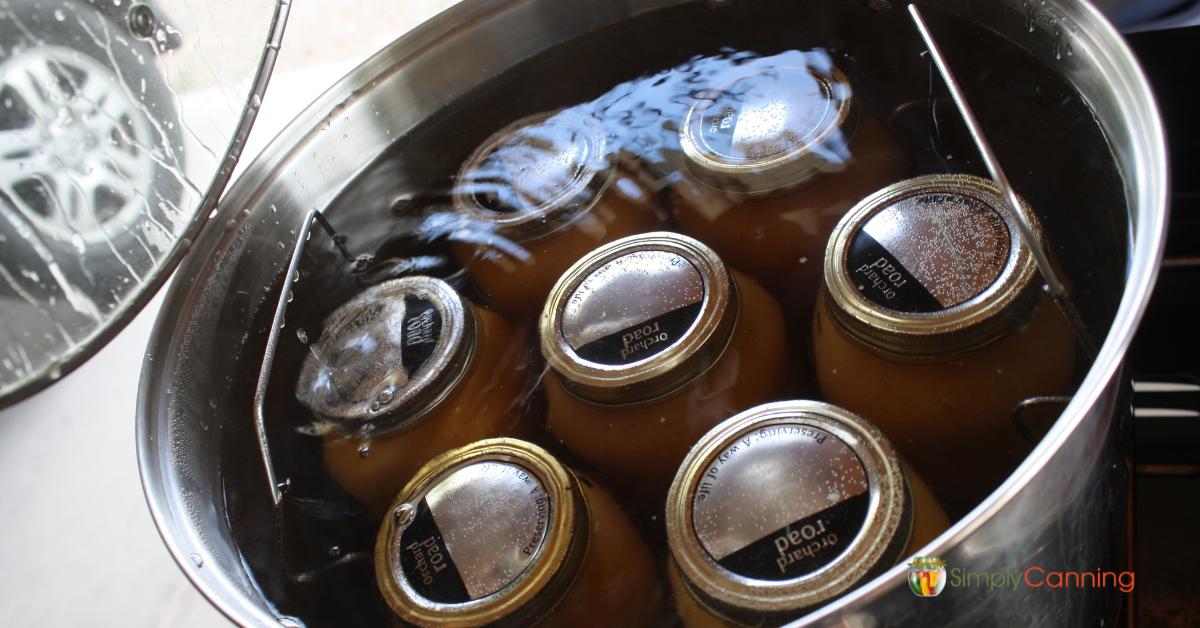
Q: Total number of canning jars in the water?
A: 7